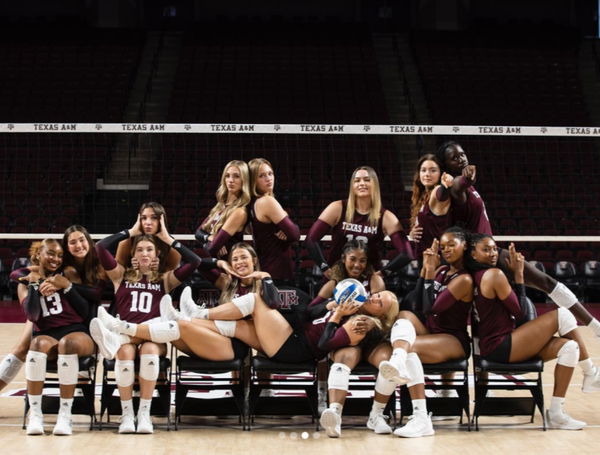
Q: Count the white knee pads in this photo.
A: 15